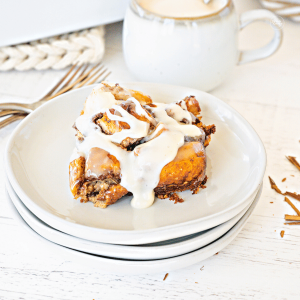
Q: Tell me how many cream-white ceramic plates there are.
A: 3